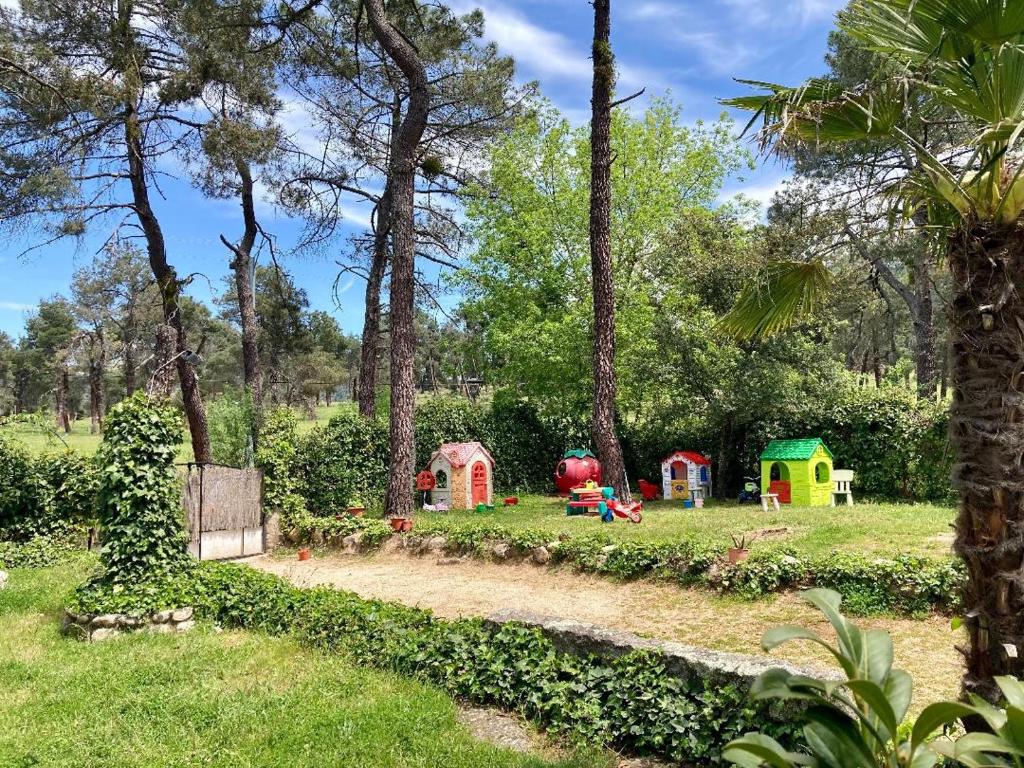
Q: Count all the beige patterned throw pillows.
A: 0